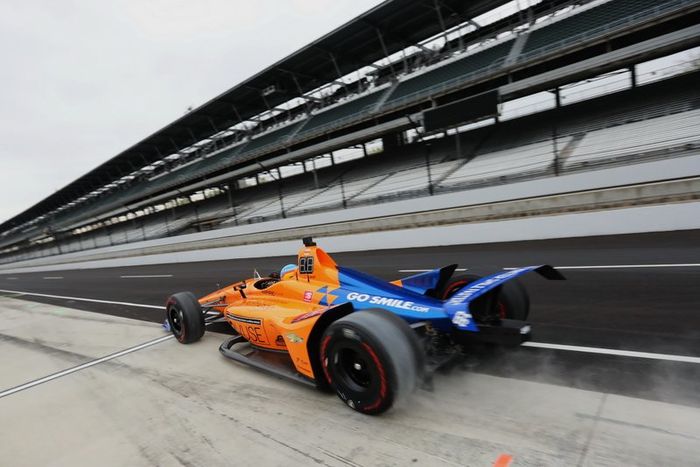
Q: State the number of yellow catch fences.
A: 0